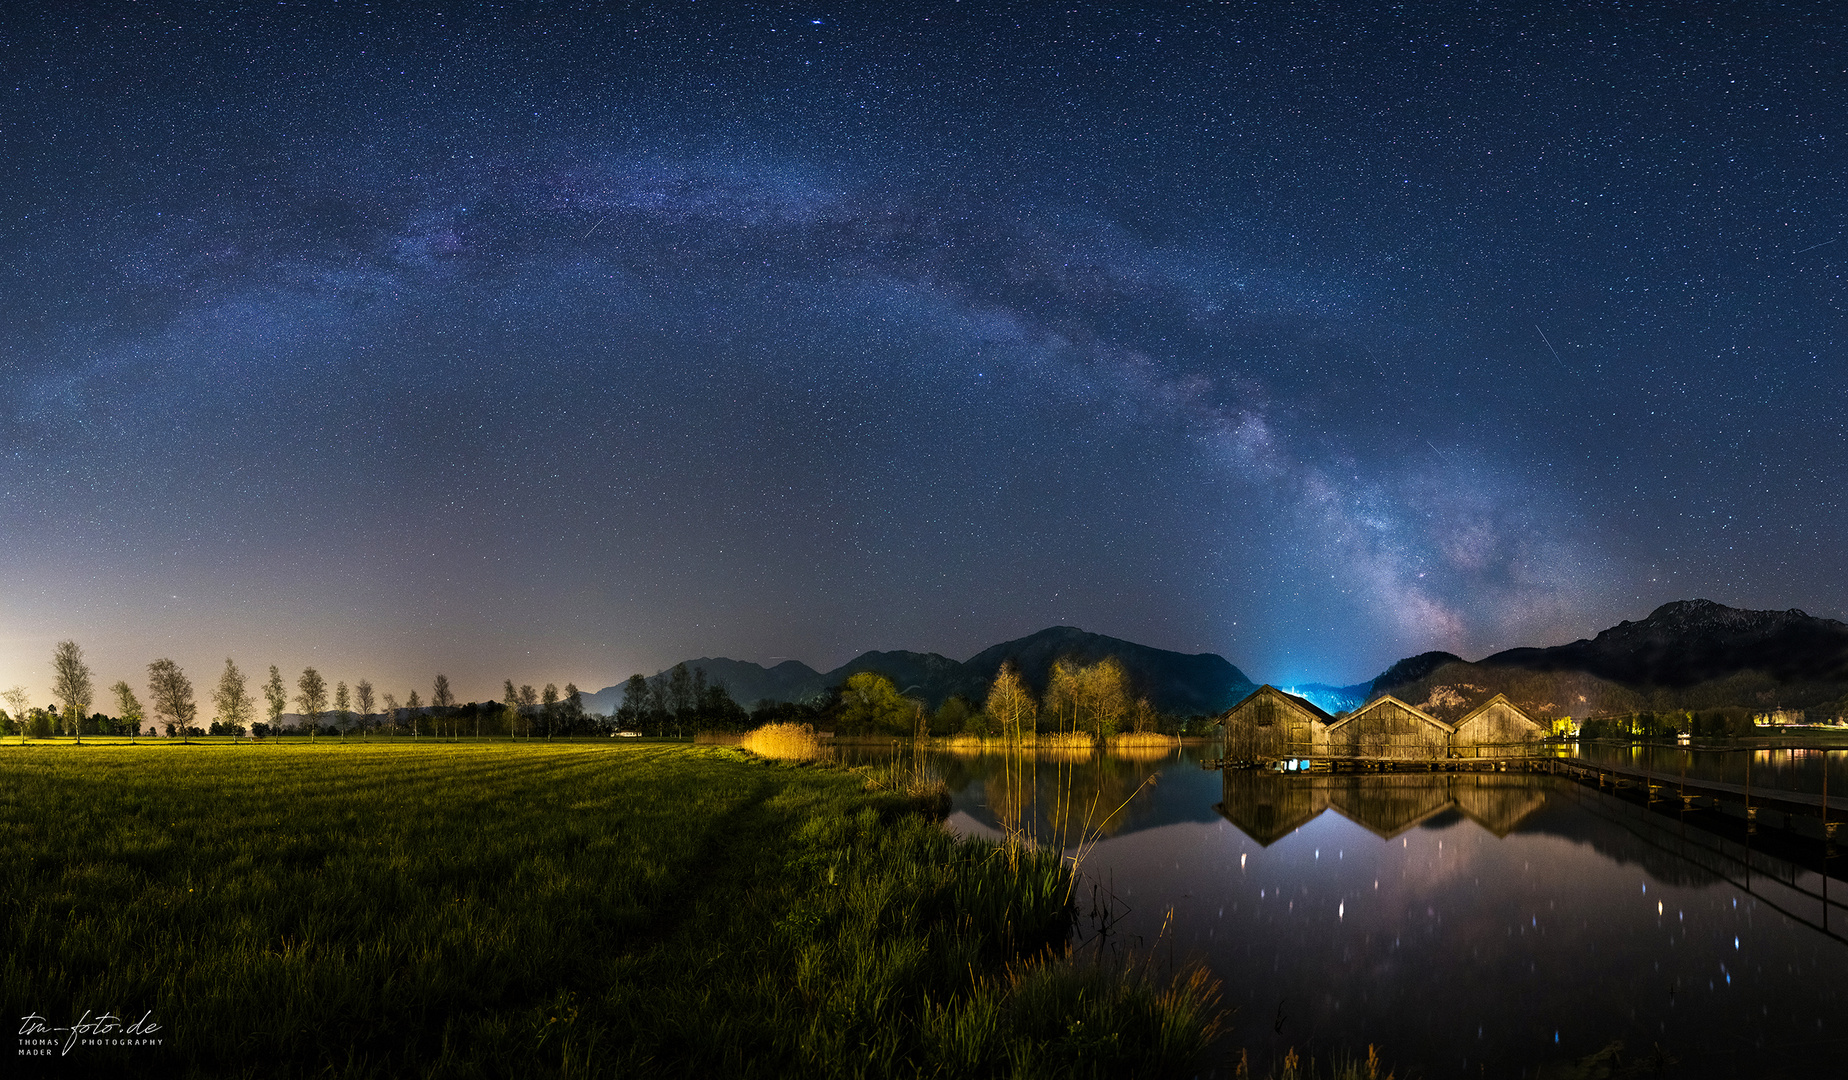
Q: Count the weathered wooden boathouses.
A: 3